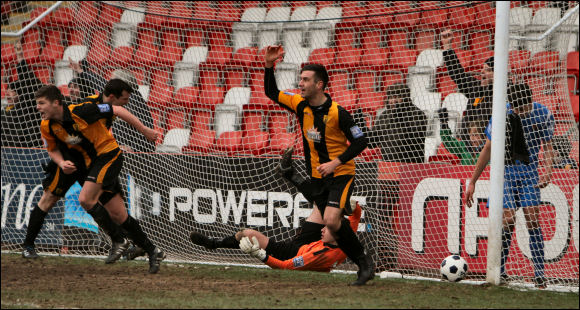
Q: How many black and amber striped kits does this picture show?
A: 3